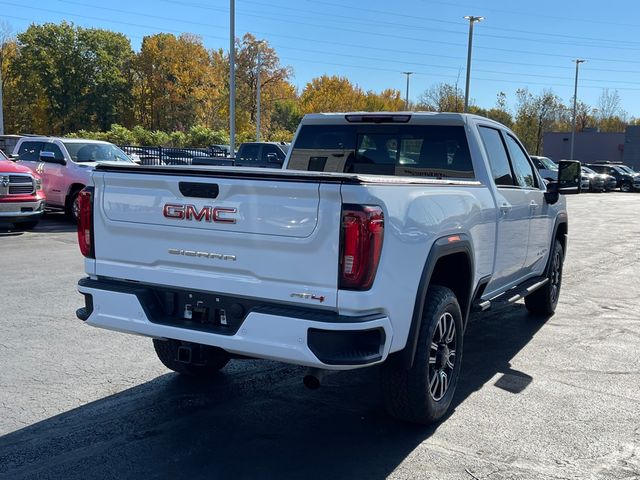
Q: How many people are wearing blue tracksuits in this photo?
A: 0